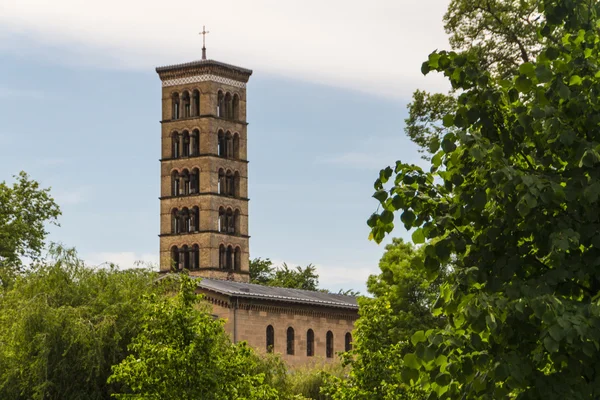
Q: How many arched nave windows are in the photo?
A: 5